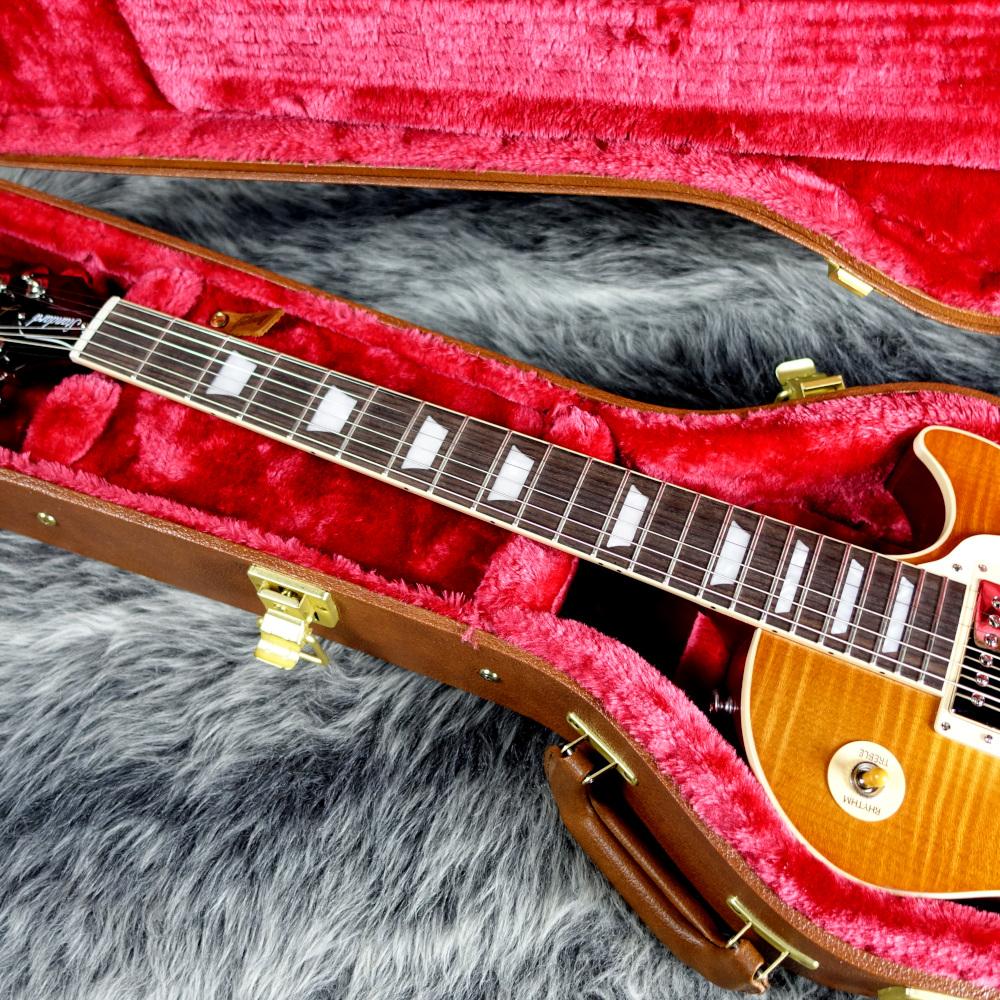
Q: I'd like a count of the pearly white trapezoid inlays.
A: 9